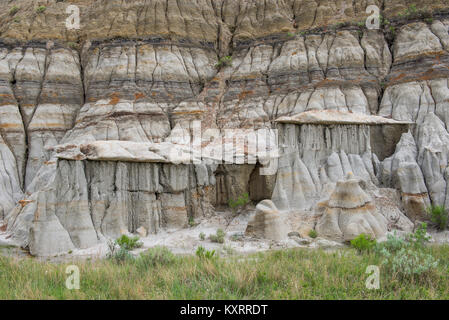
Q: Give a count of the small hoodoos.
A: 2